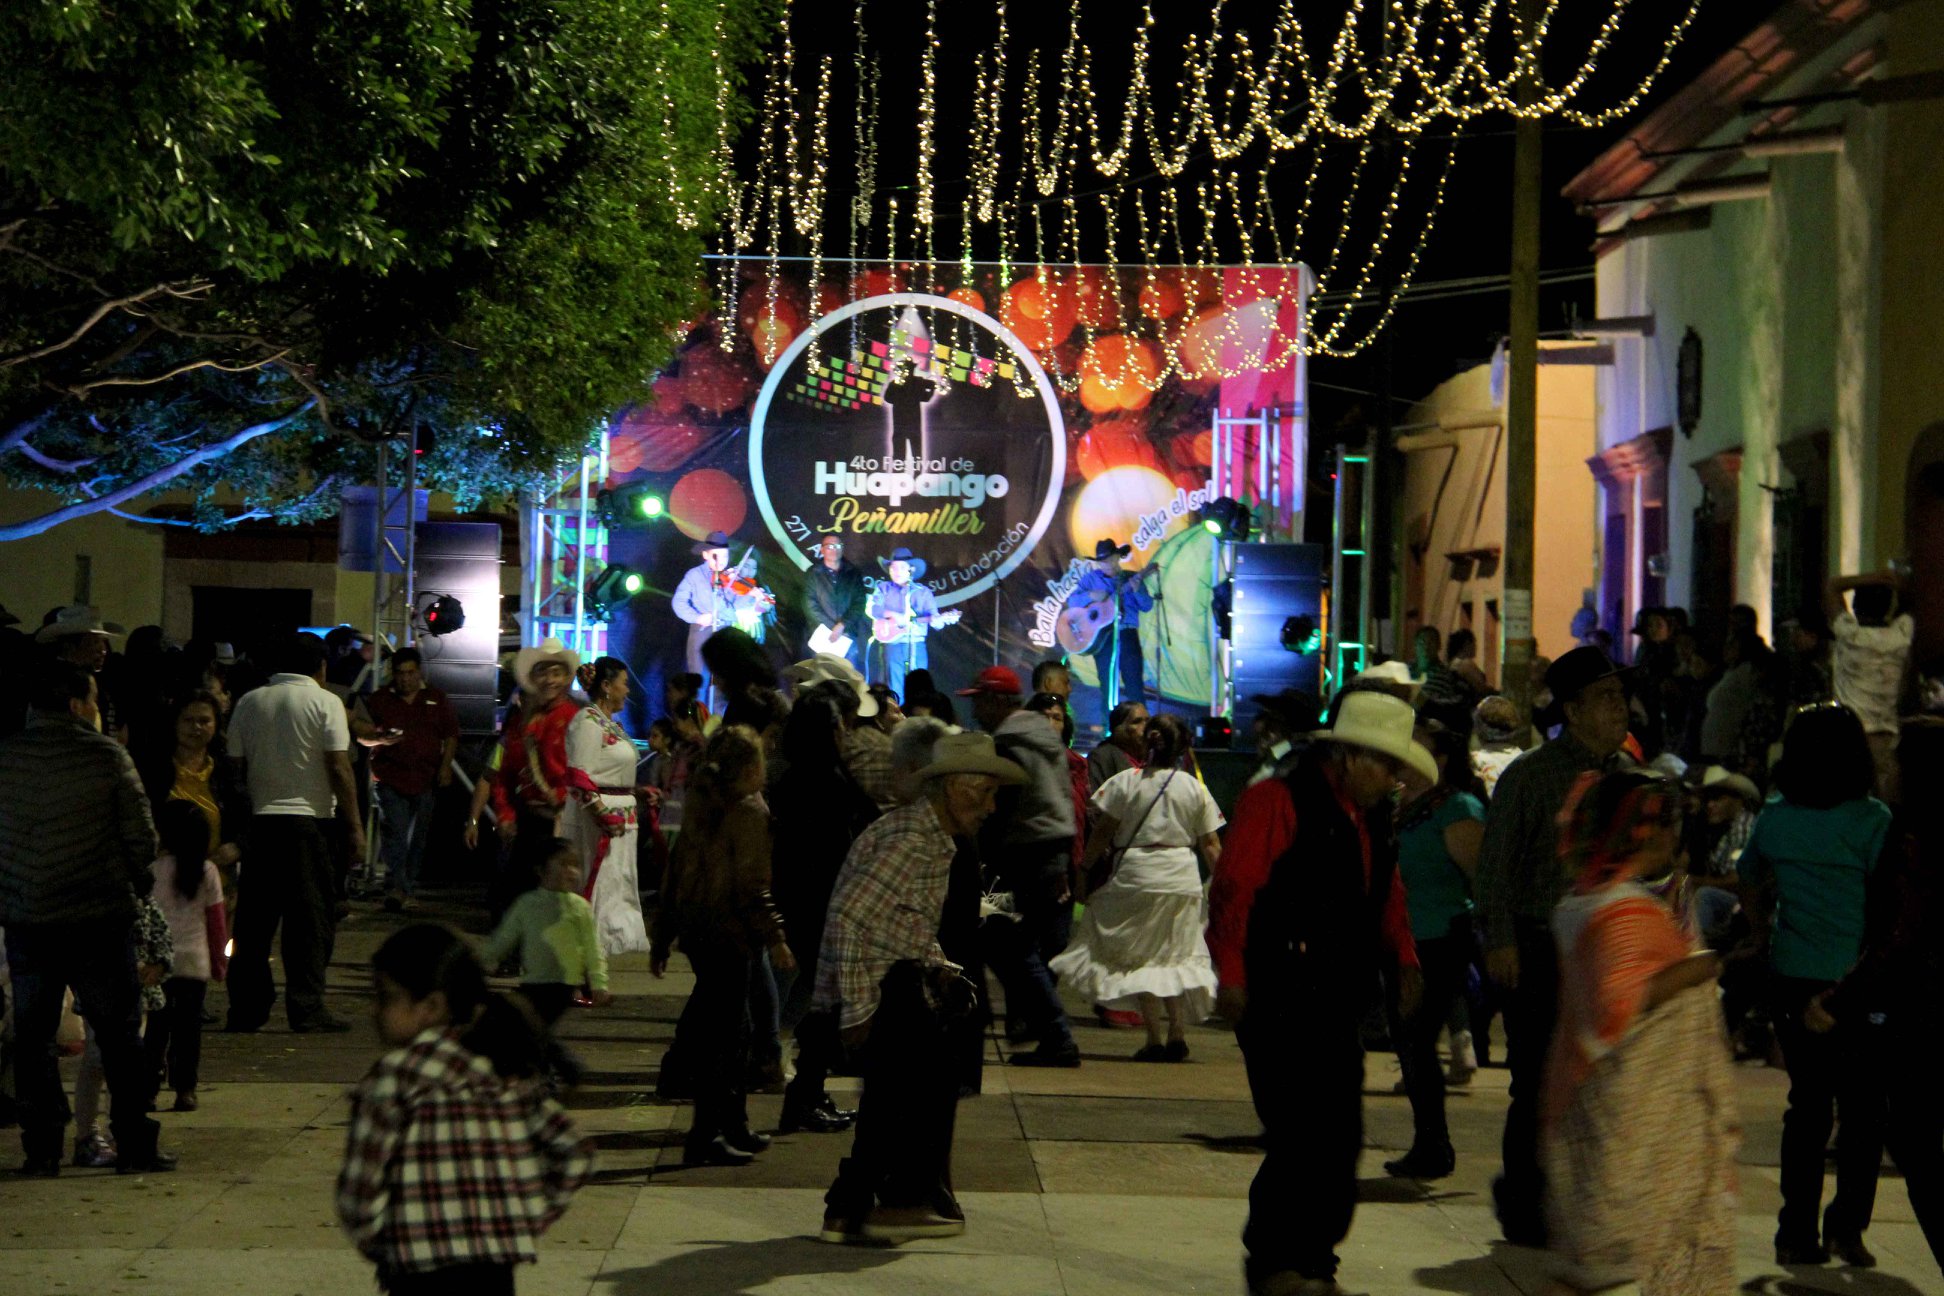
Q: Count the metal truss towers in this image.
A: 4